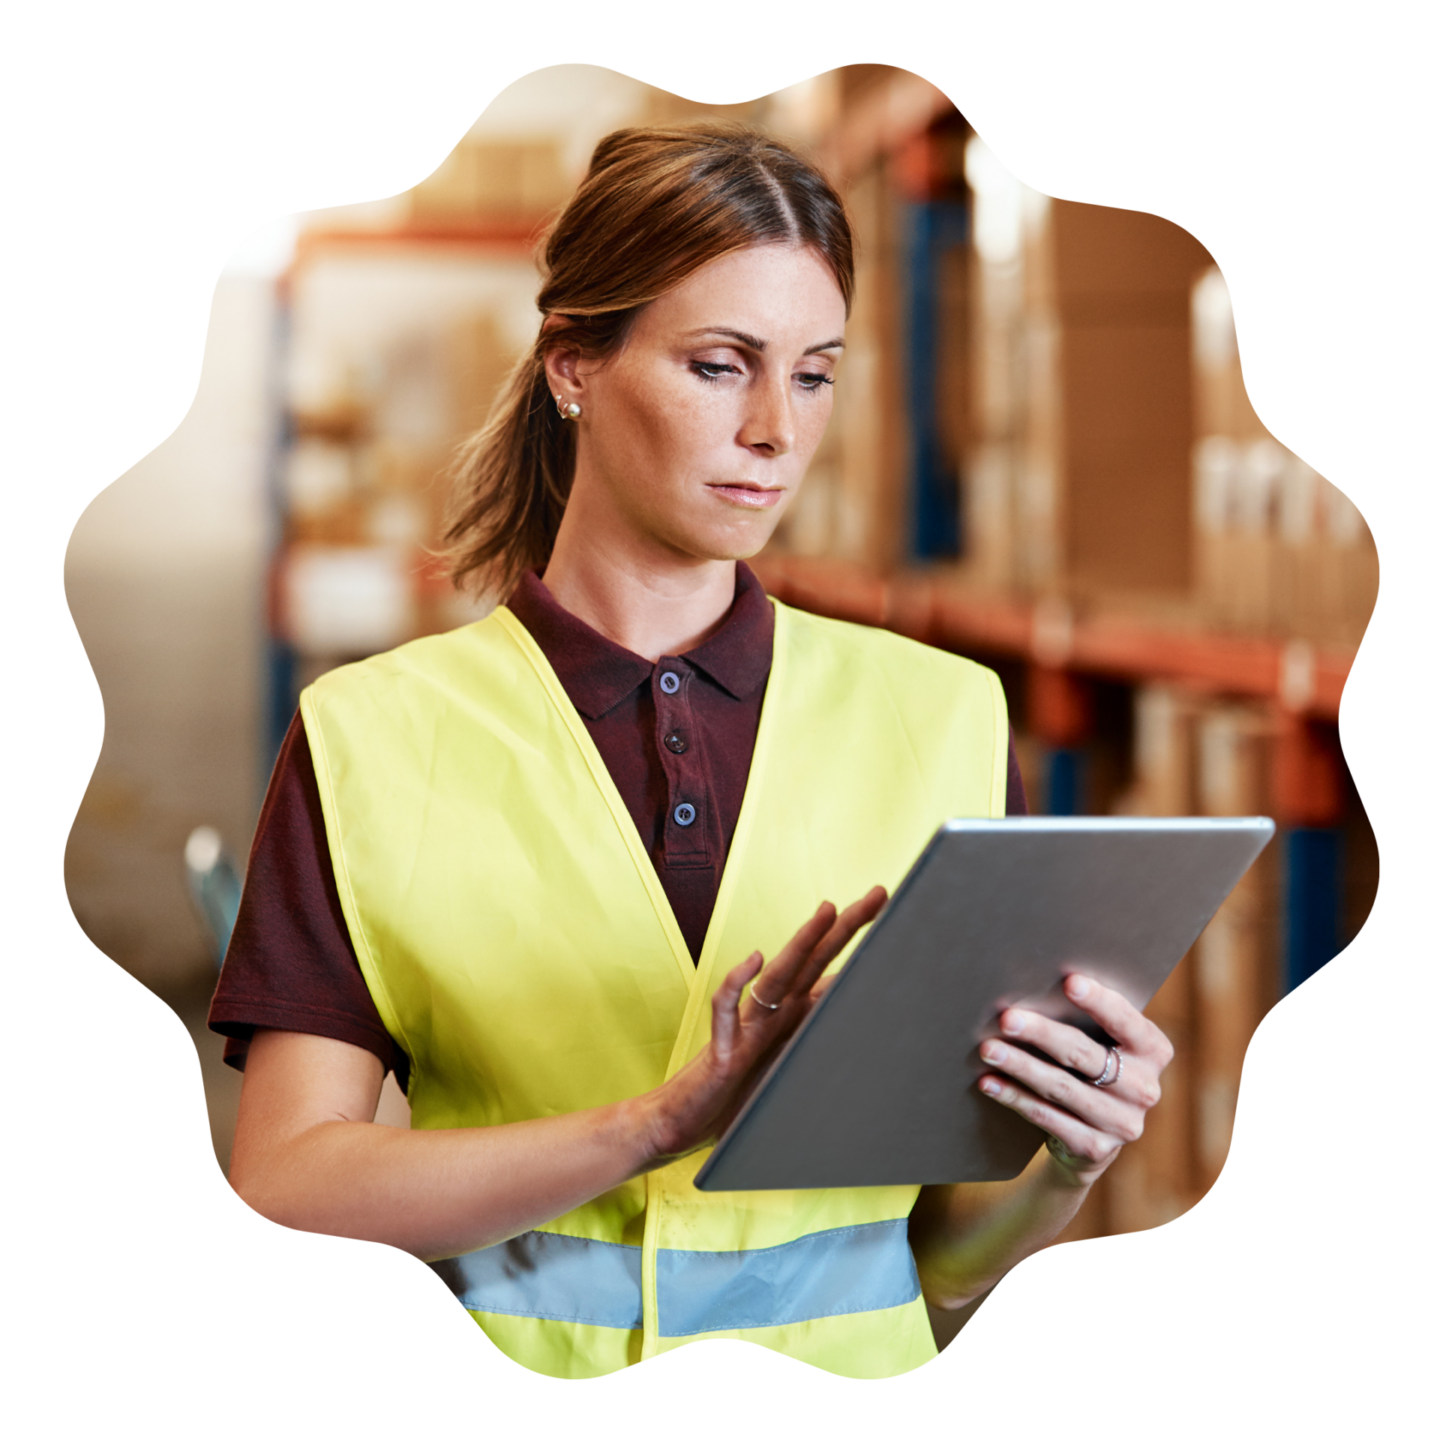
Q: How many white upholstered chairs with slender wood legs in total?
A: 0